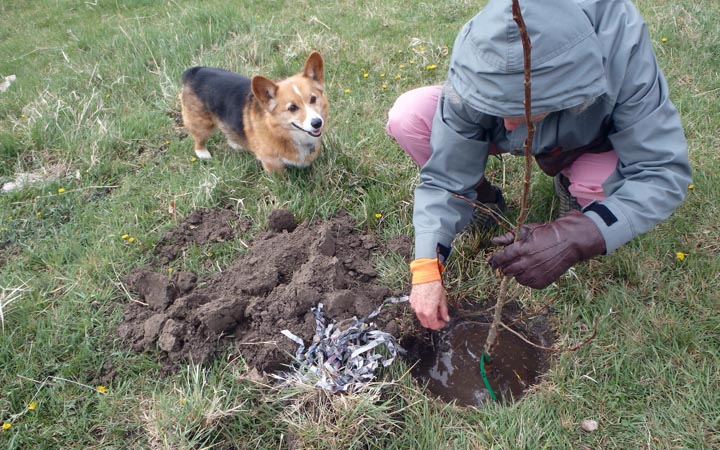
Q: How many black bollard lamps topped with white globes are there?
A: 0